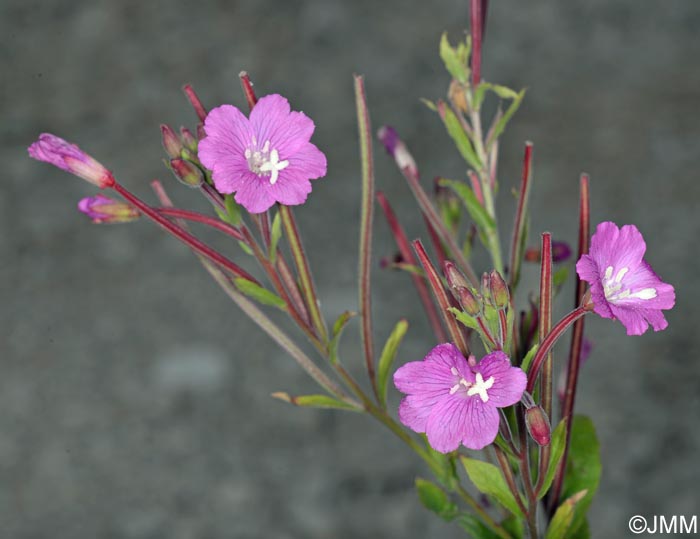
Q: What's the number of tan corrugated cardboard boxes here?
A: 0